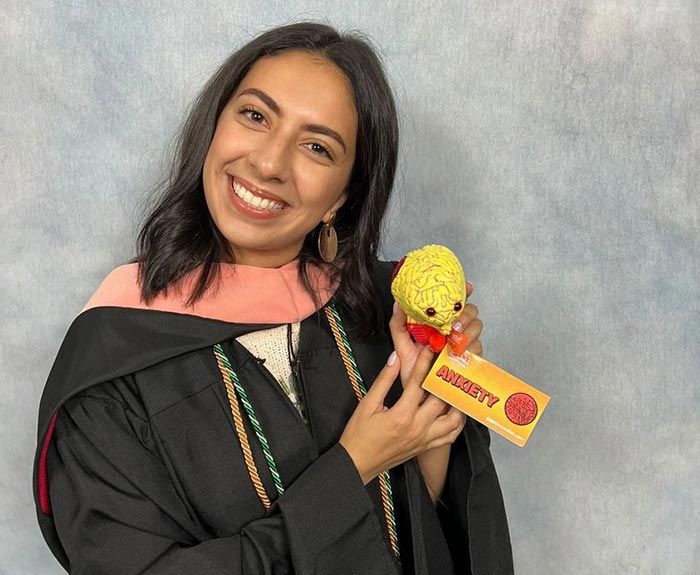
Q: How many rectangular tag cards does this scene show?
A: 1